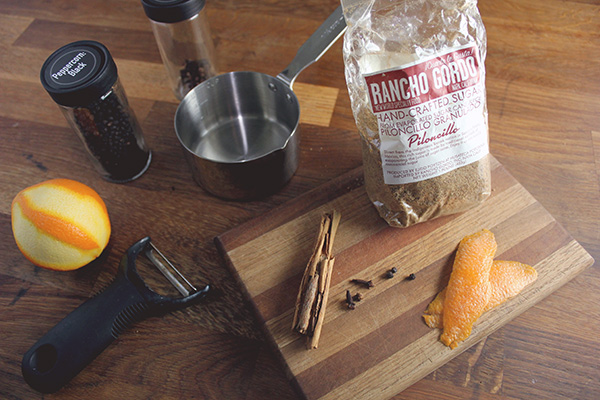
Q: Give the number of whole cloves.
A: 3